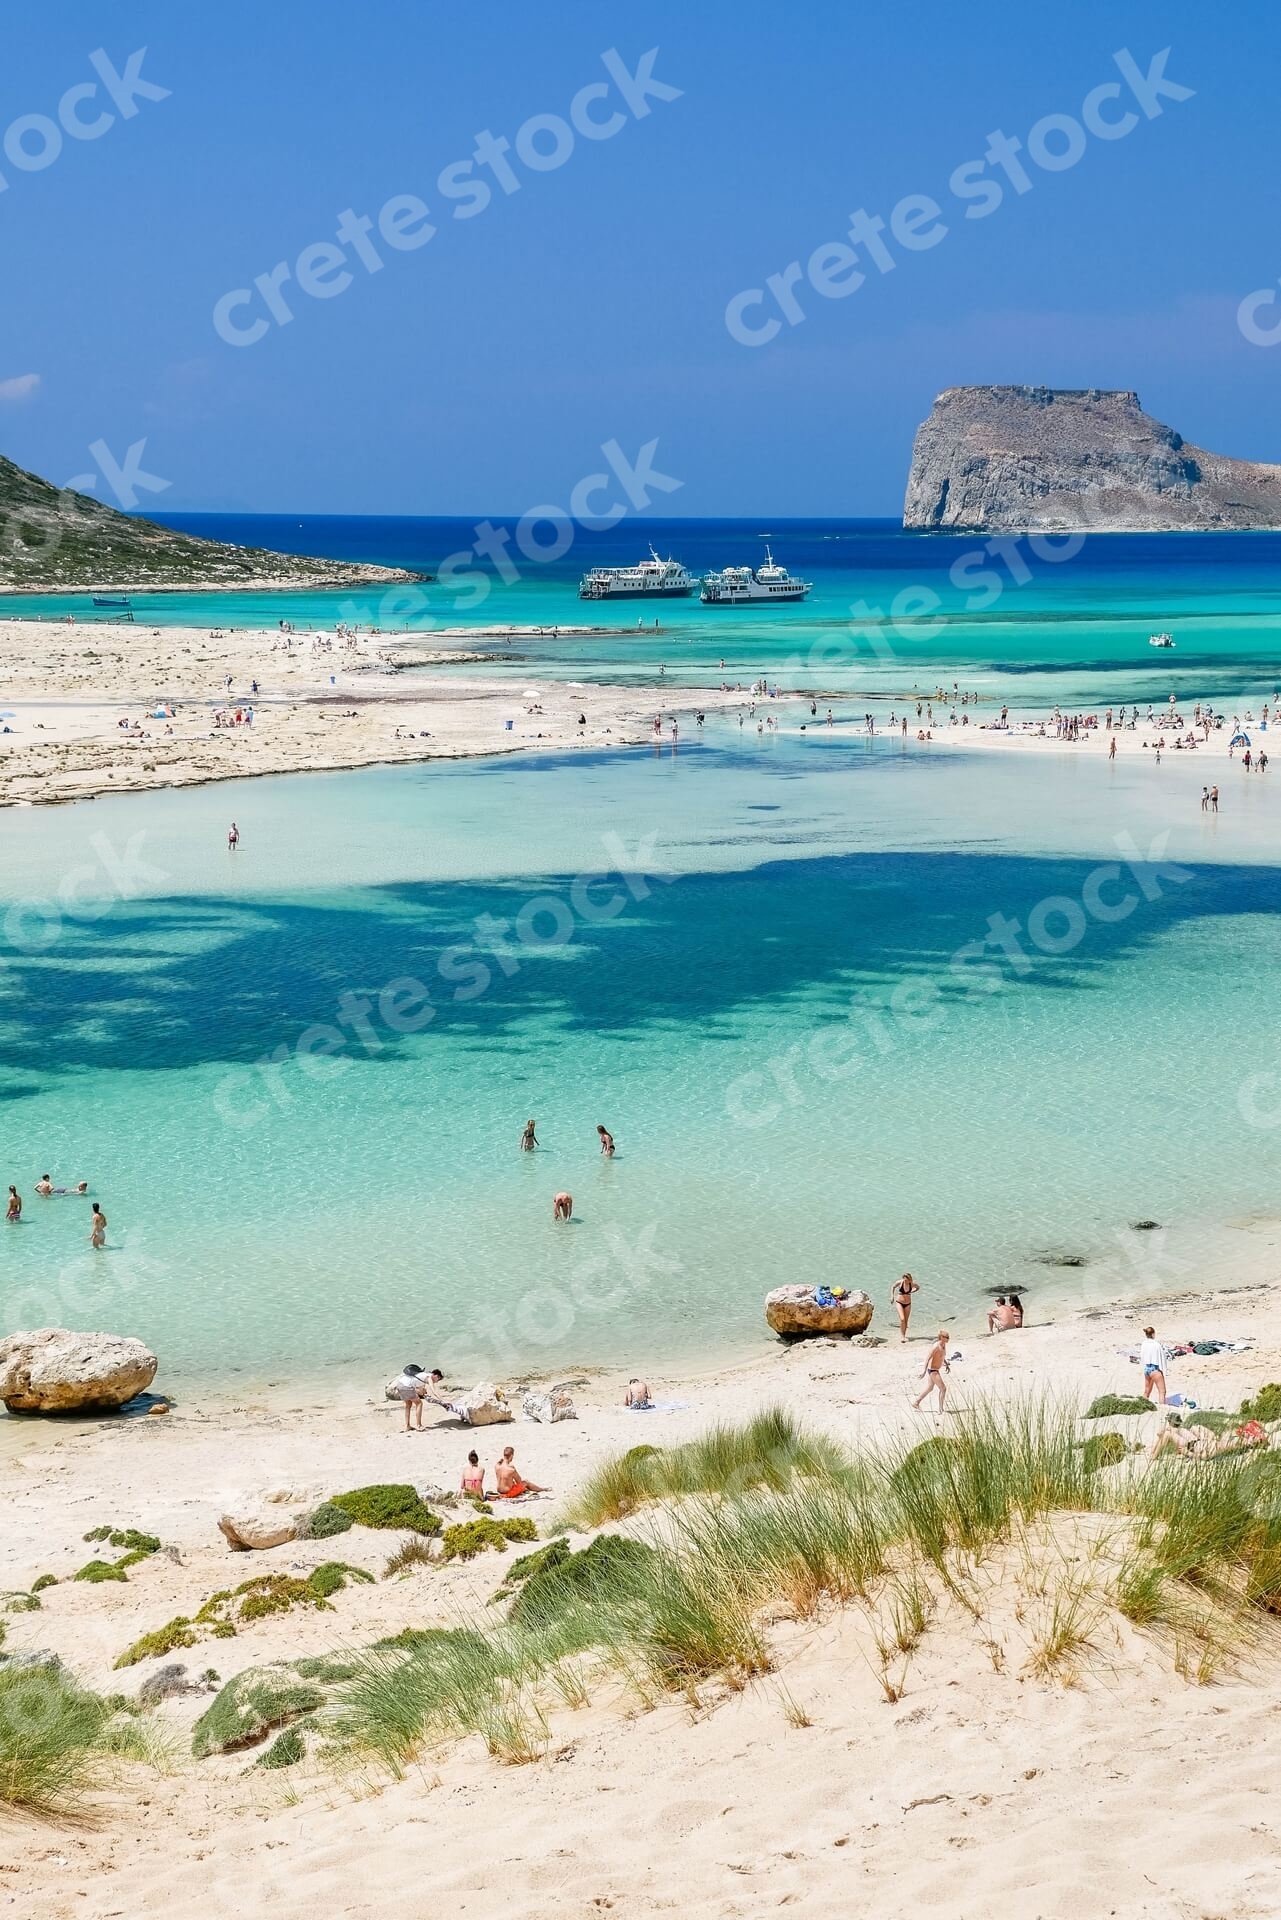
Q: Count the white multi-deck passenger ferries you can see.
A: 2